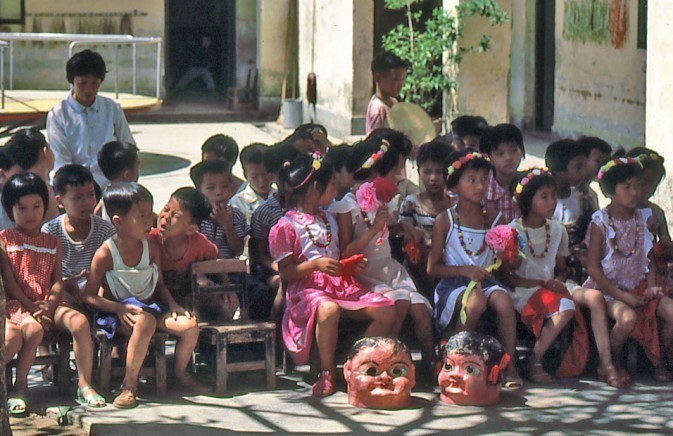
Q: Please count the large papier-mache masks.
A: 2